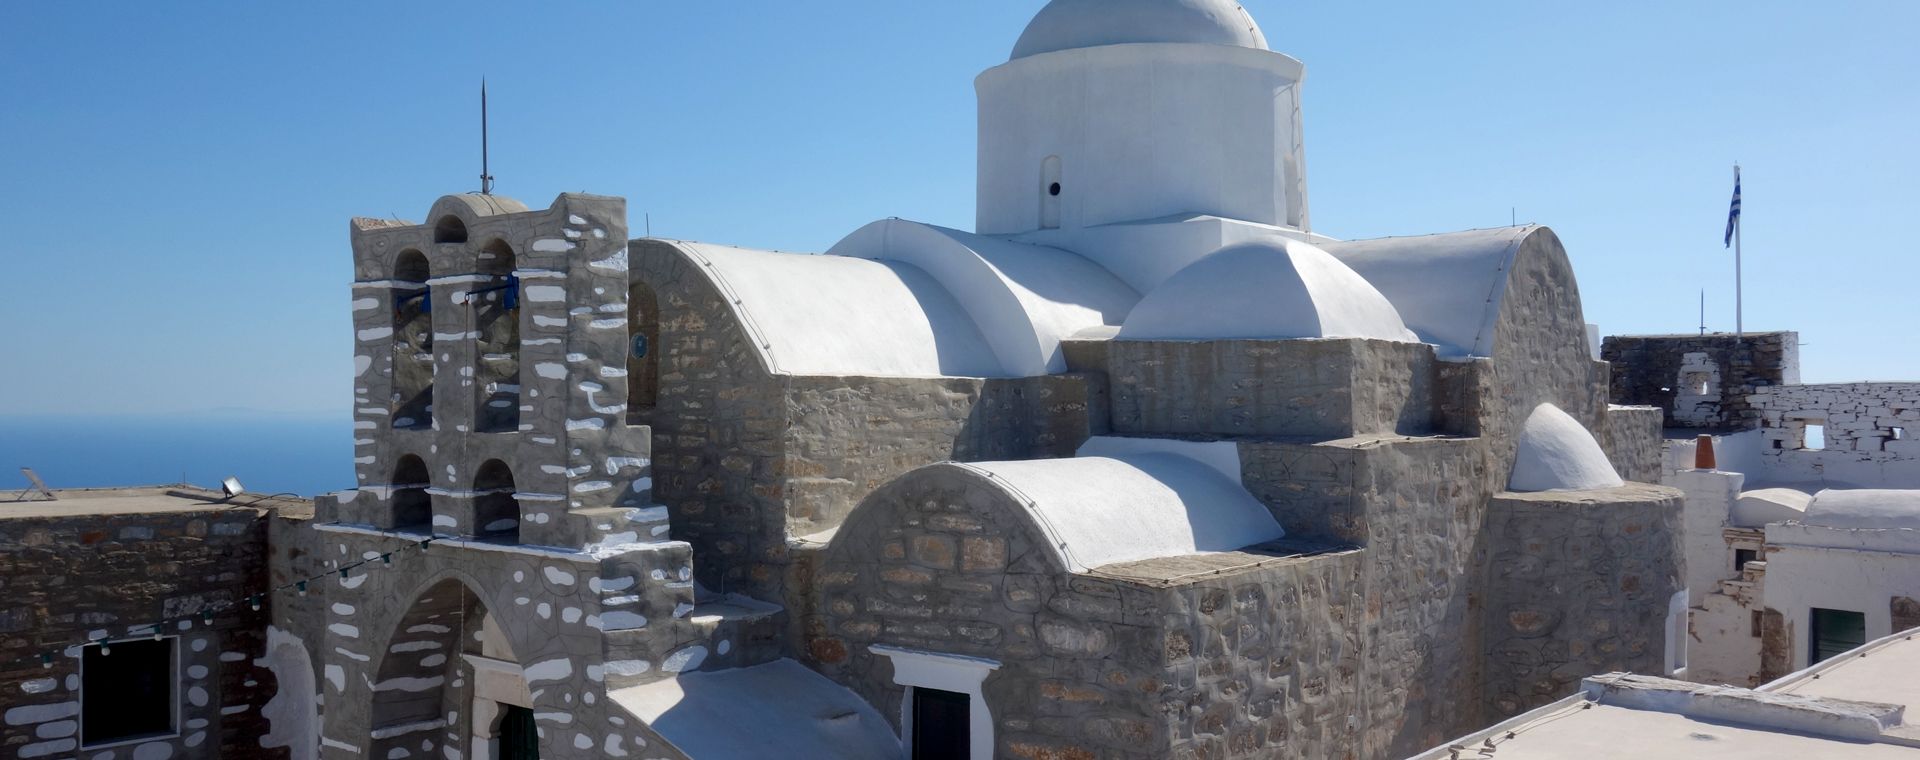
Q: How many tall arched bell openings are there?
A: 2